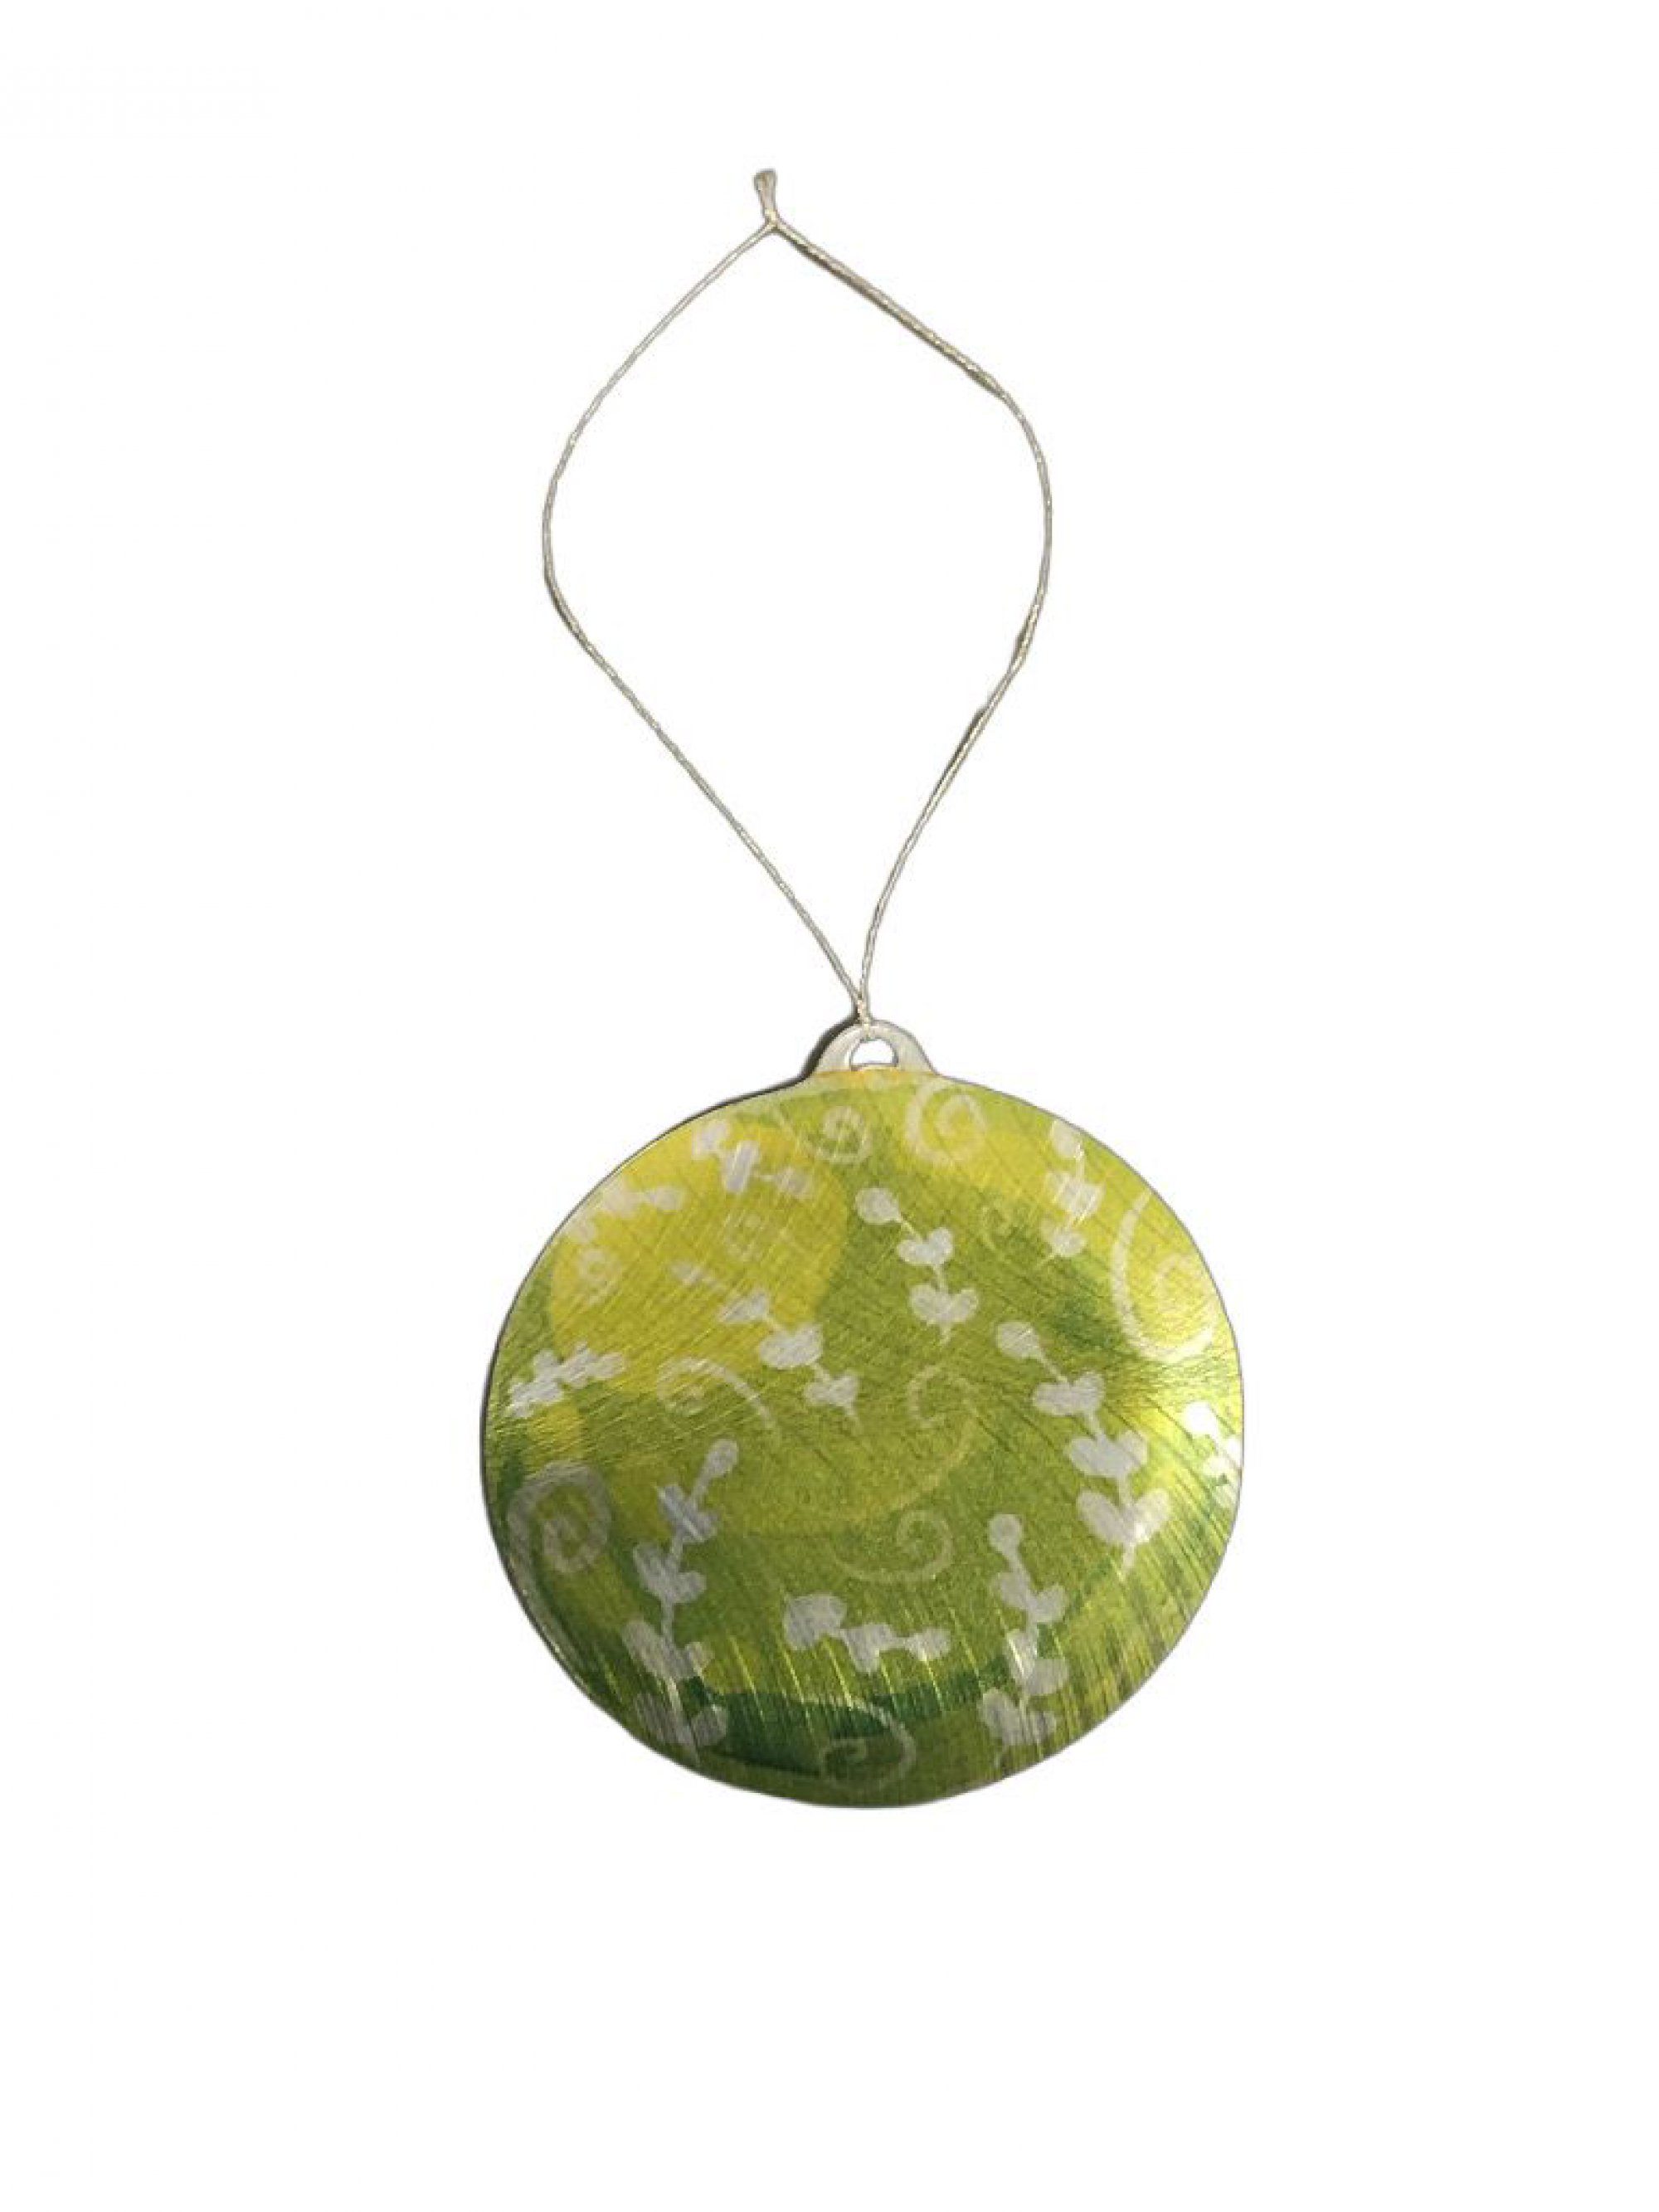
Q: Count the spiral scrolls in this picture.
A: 11